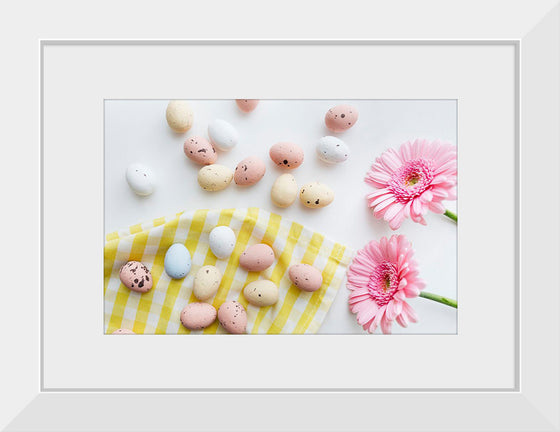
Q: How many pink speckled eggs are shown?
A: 11